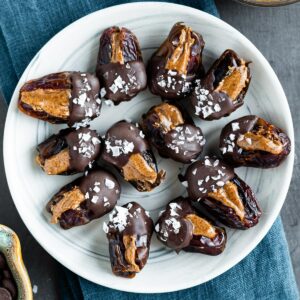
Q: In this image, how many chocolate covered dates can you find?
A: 12